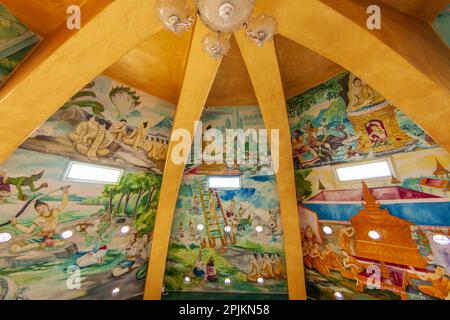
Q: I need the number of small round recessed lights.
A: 14